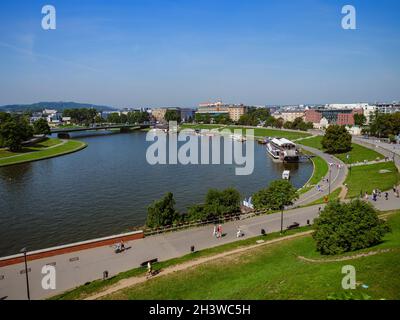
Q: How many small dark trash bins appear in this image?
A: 4